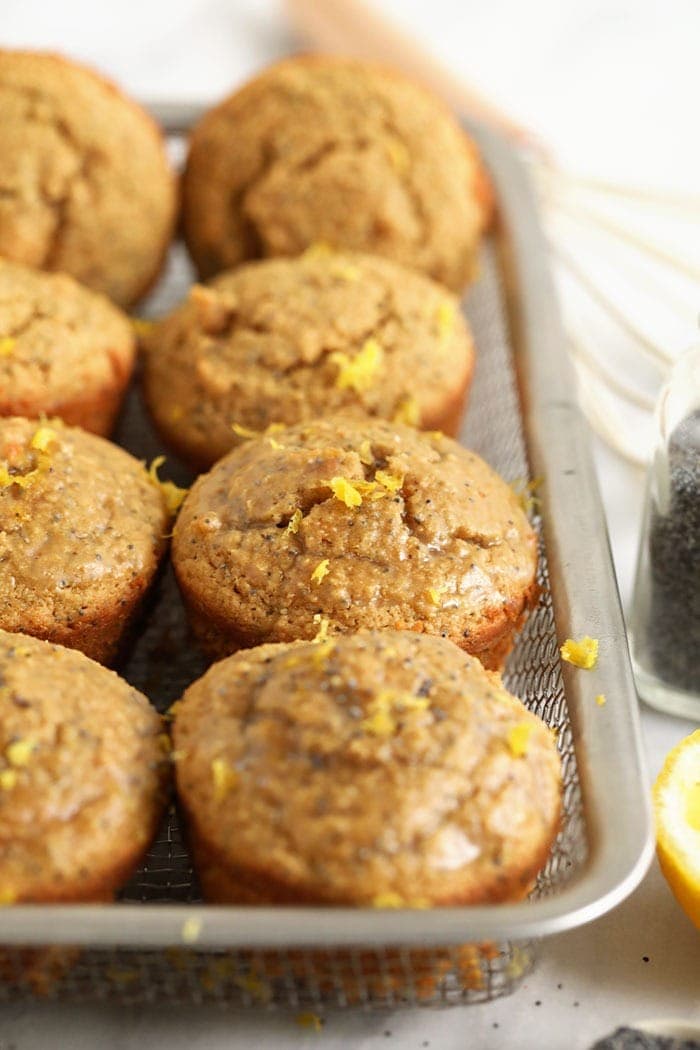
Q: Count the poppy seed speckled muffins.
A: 8